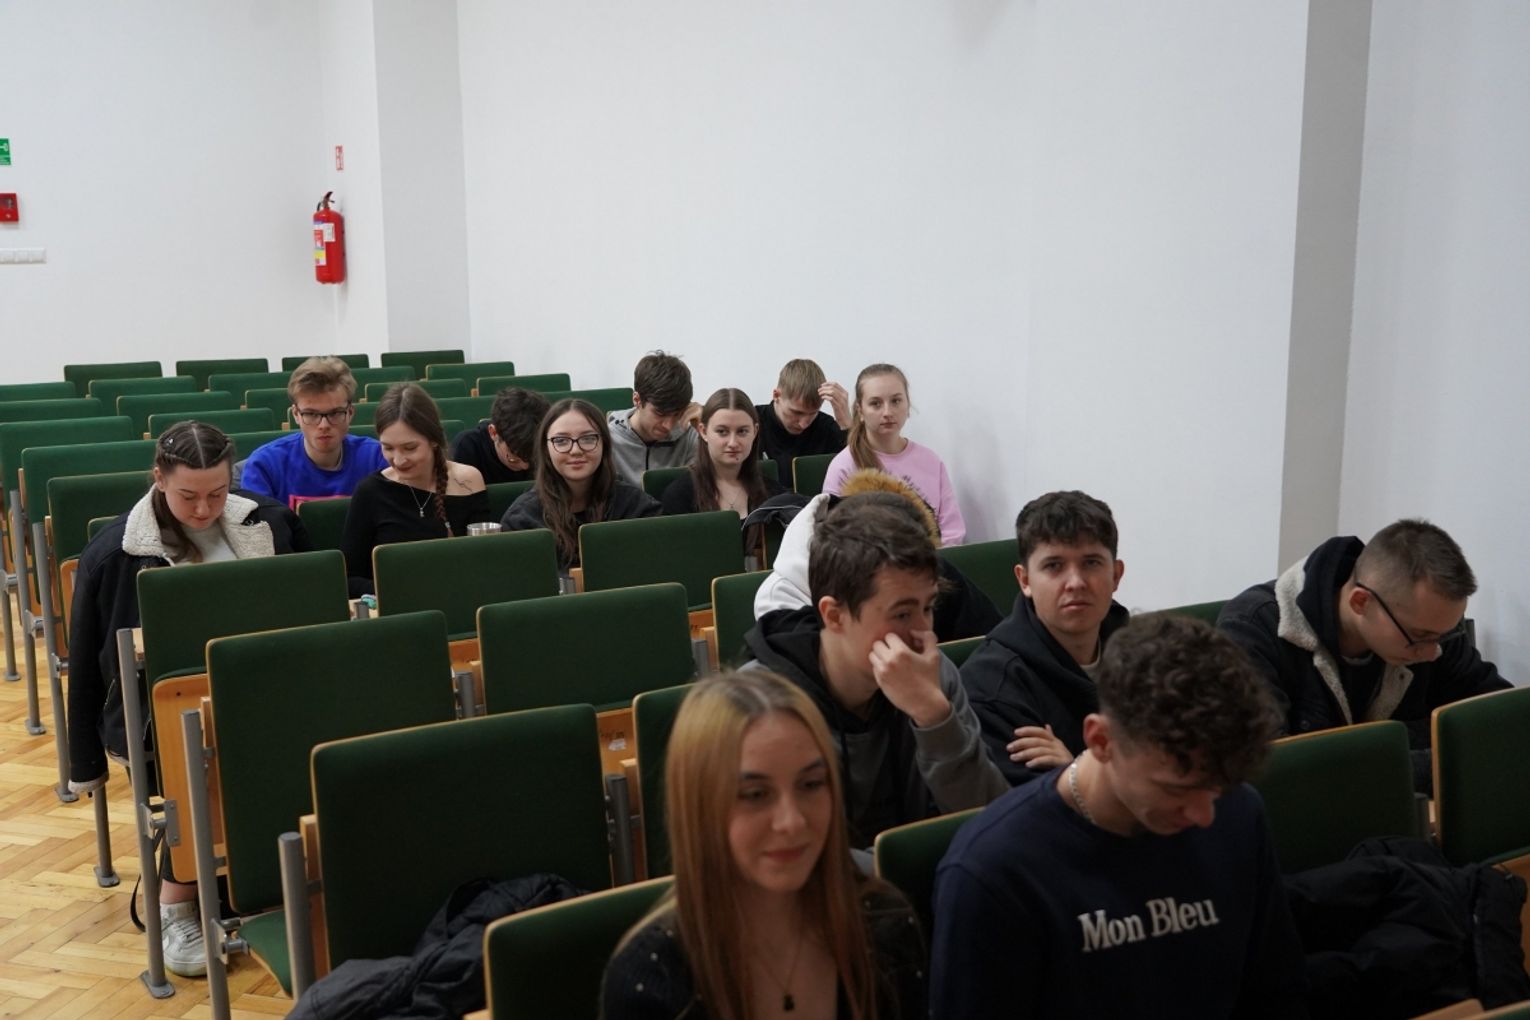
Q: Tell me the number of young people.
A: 15